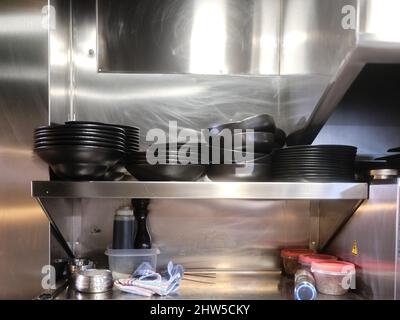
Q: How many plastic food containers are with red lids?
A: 3